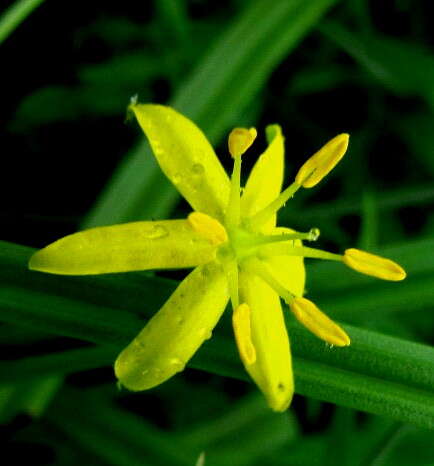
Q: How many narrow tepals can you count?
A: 6